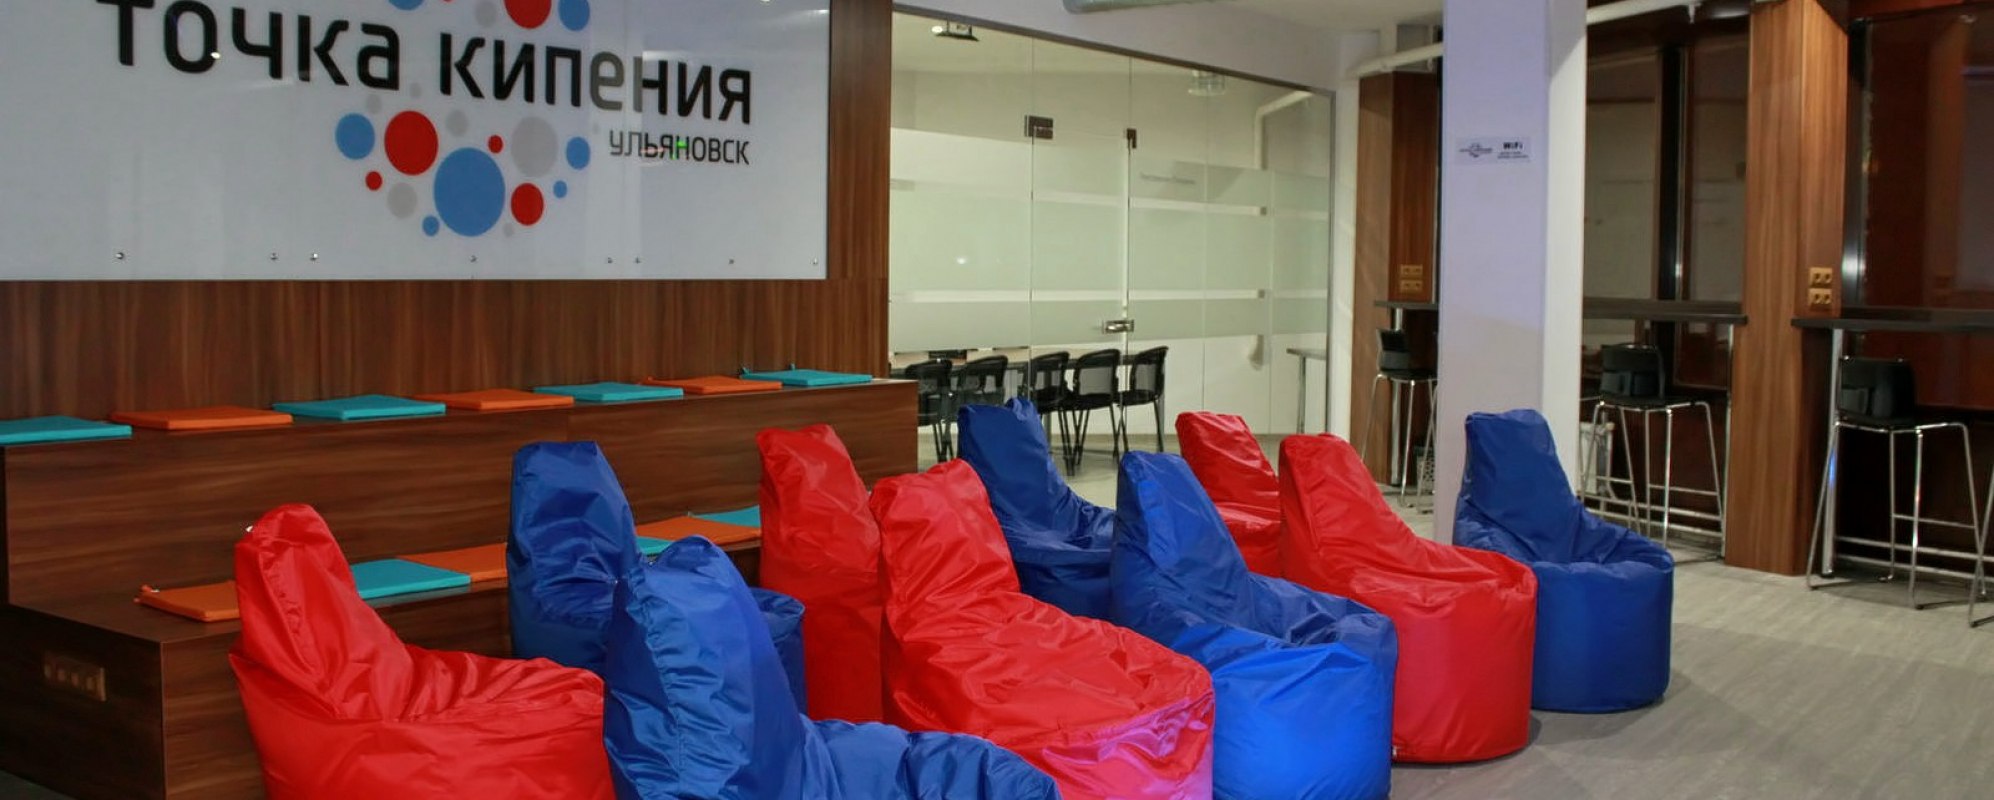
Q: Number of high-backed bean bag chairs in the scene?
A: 10